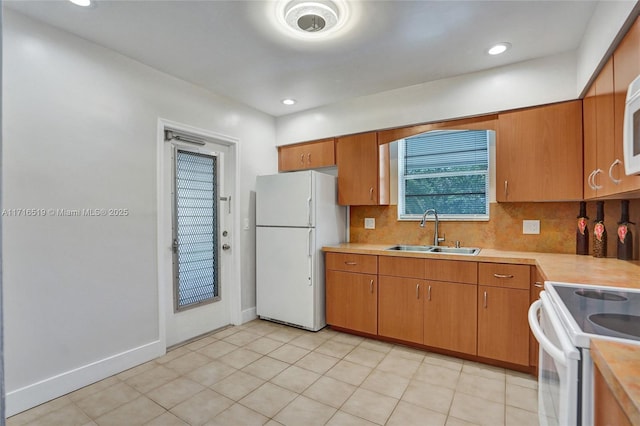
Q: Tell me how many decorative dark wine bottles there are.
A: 3